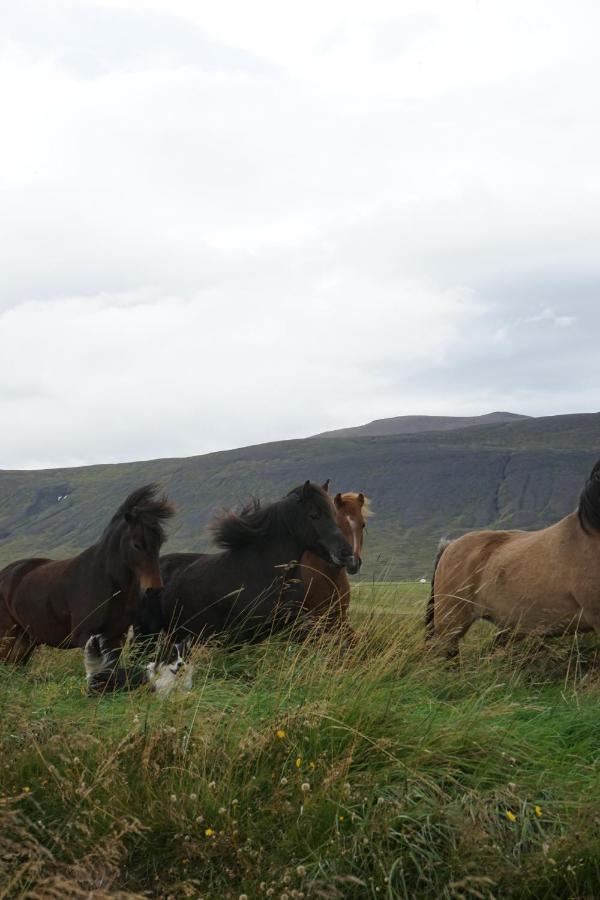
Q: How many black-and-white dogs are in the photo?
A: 1